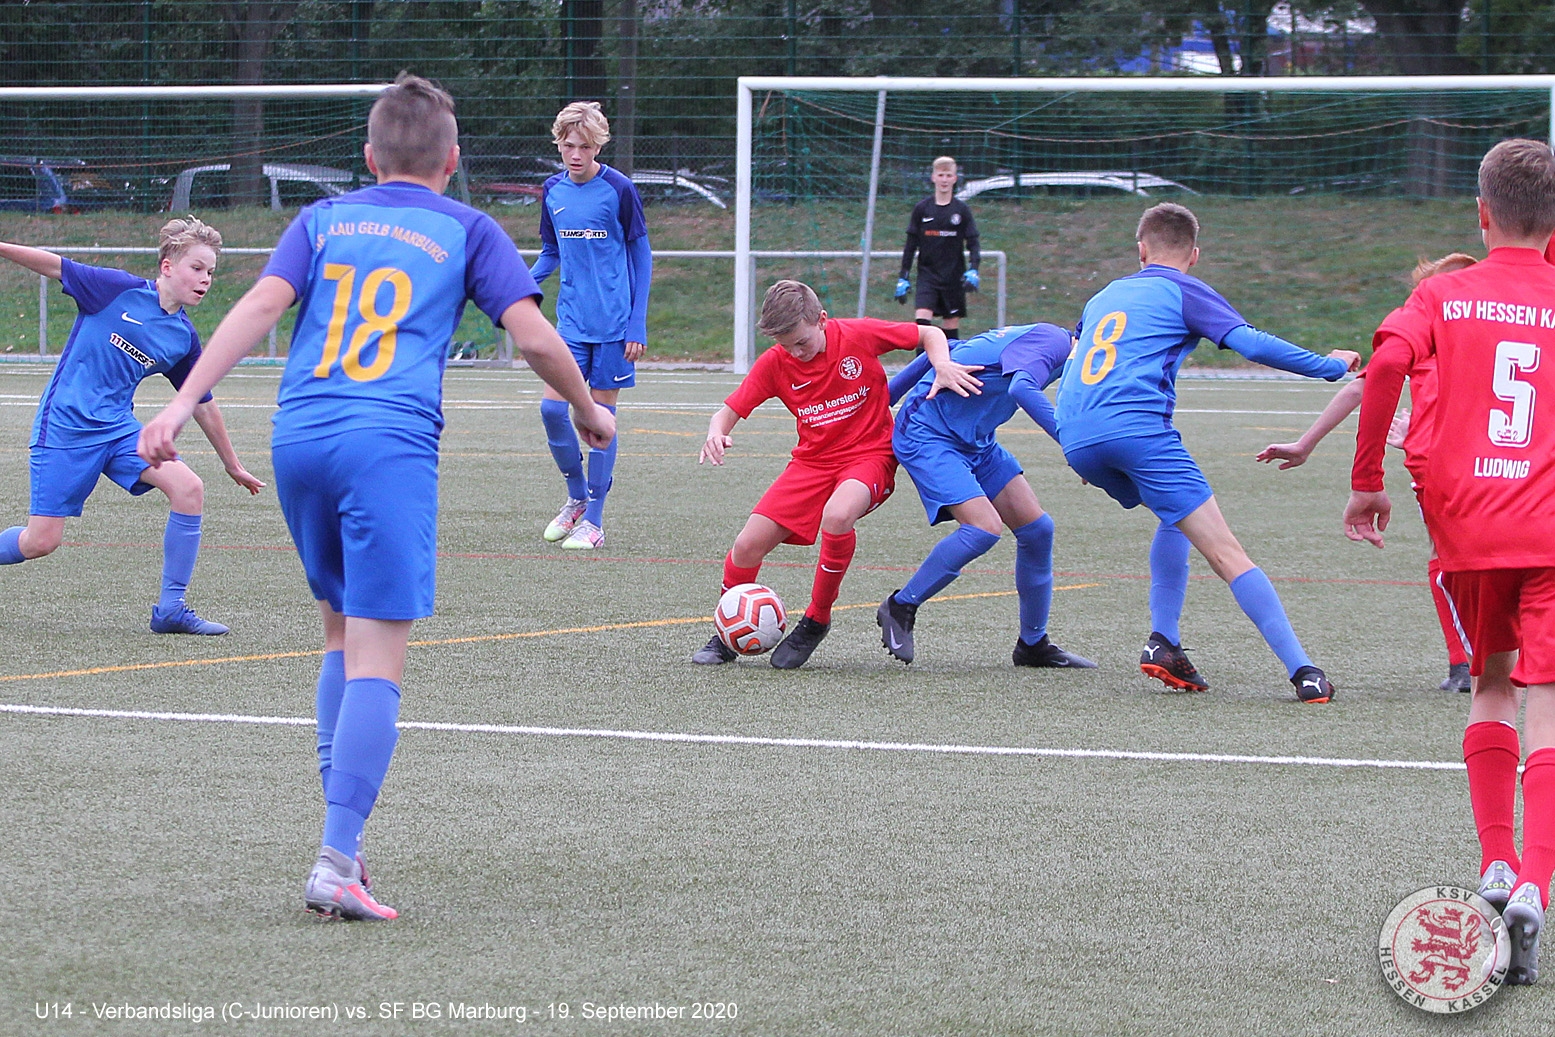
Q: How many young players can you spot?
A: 9